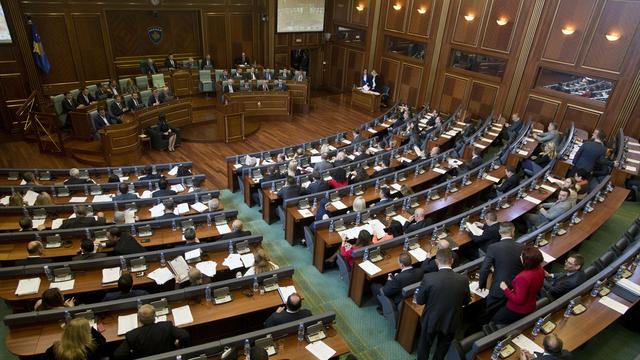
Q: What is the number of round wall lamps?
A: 7